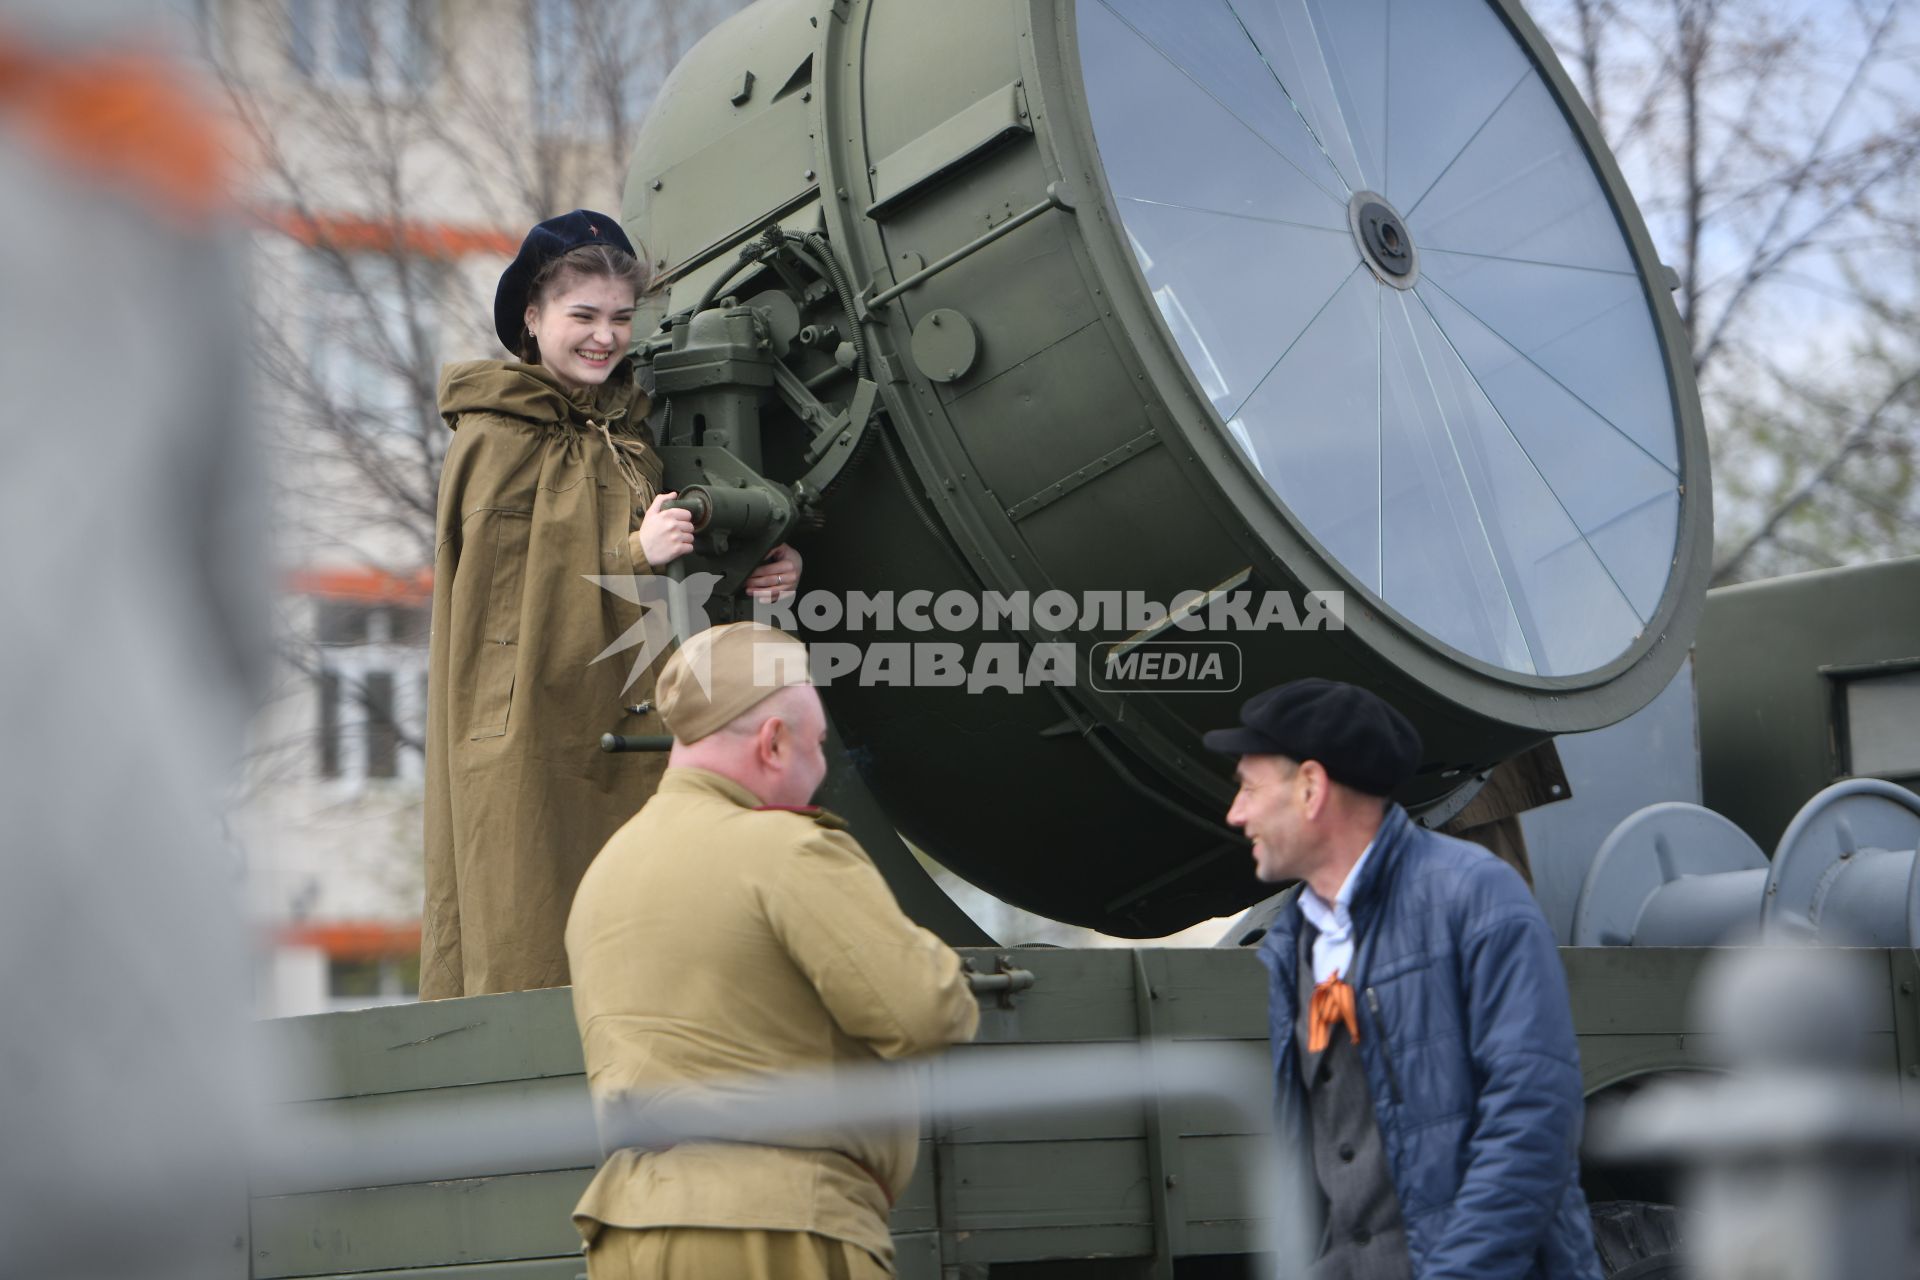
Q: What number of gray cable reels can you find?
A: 2